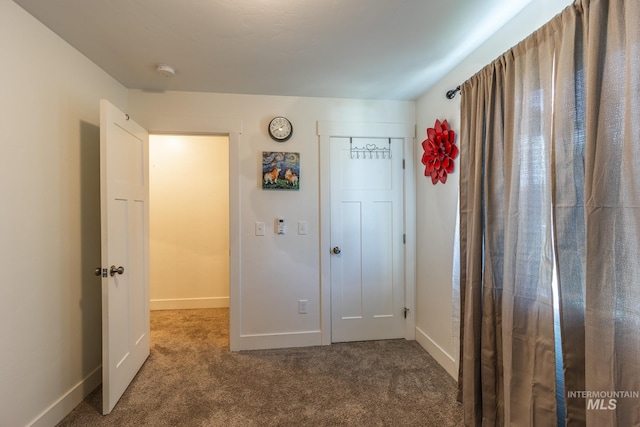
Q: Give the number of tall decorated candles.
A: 0